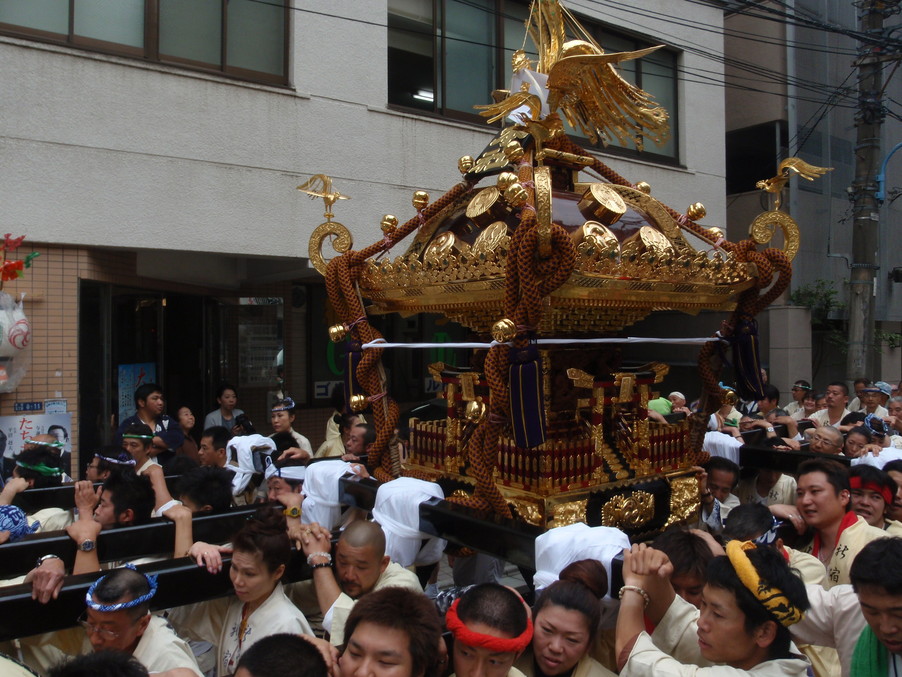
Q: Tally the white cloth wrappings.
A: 6